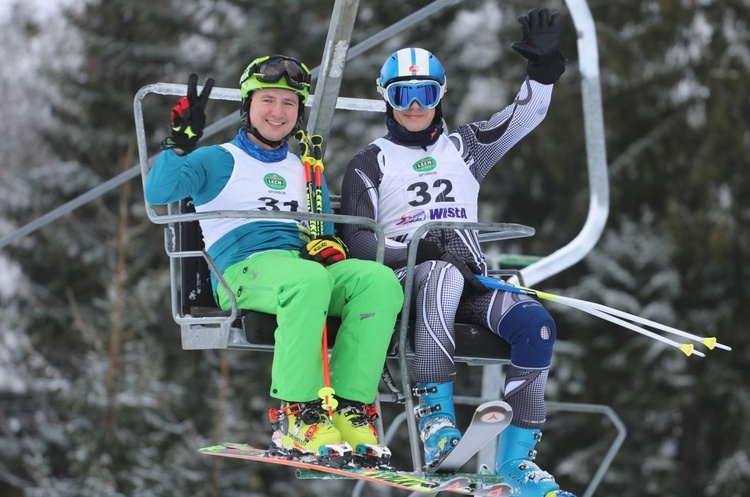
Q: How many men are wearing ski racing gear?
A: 2